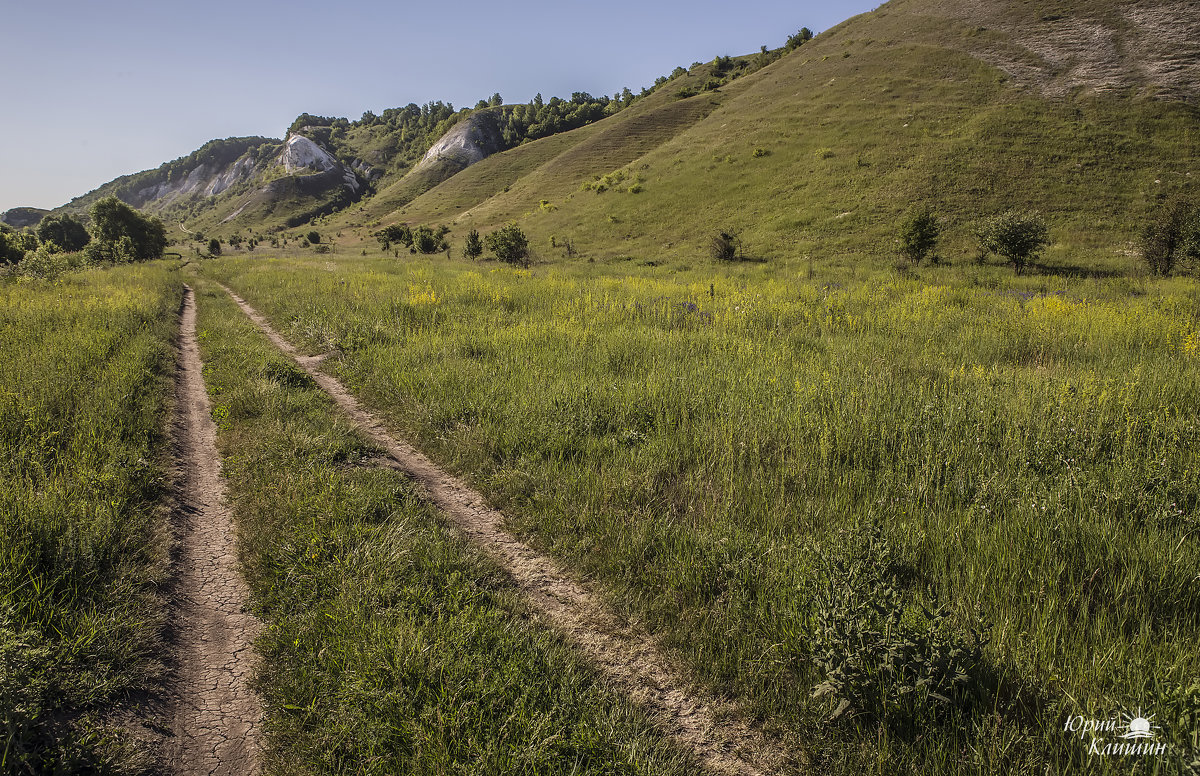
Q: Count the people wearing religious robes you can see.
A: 0